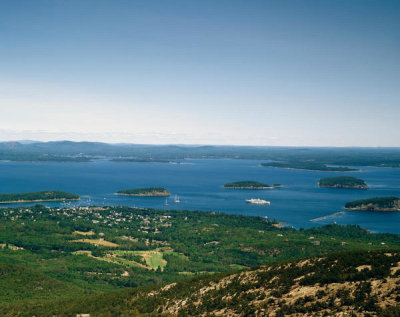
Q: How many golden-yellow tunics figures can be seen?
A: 0